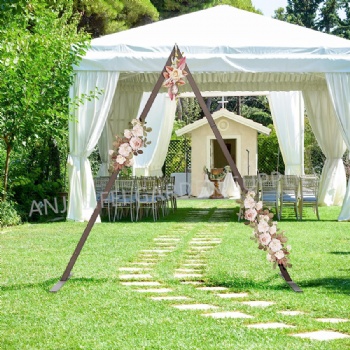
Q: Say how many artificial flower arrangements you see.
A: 3